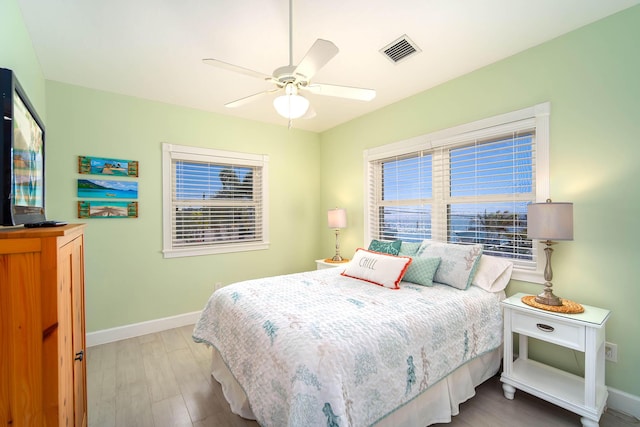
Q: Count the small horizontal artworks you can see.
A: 3